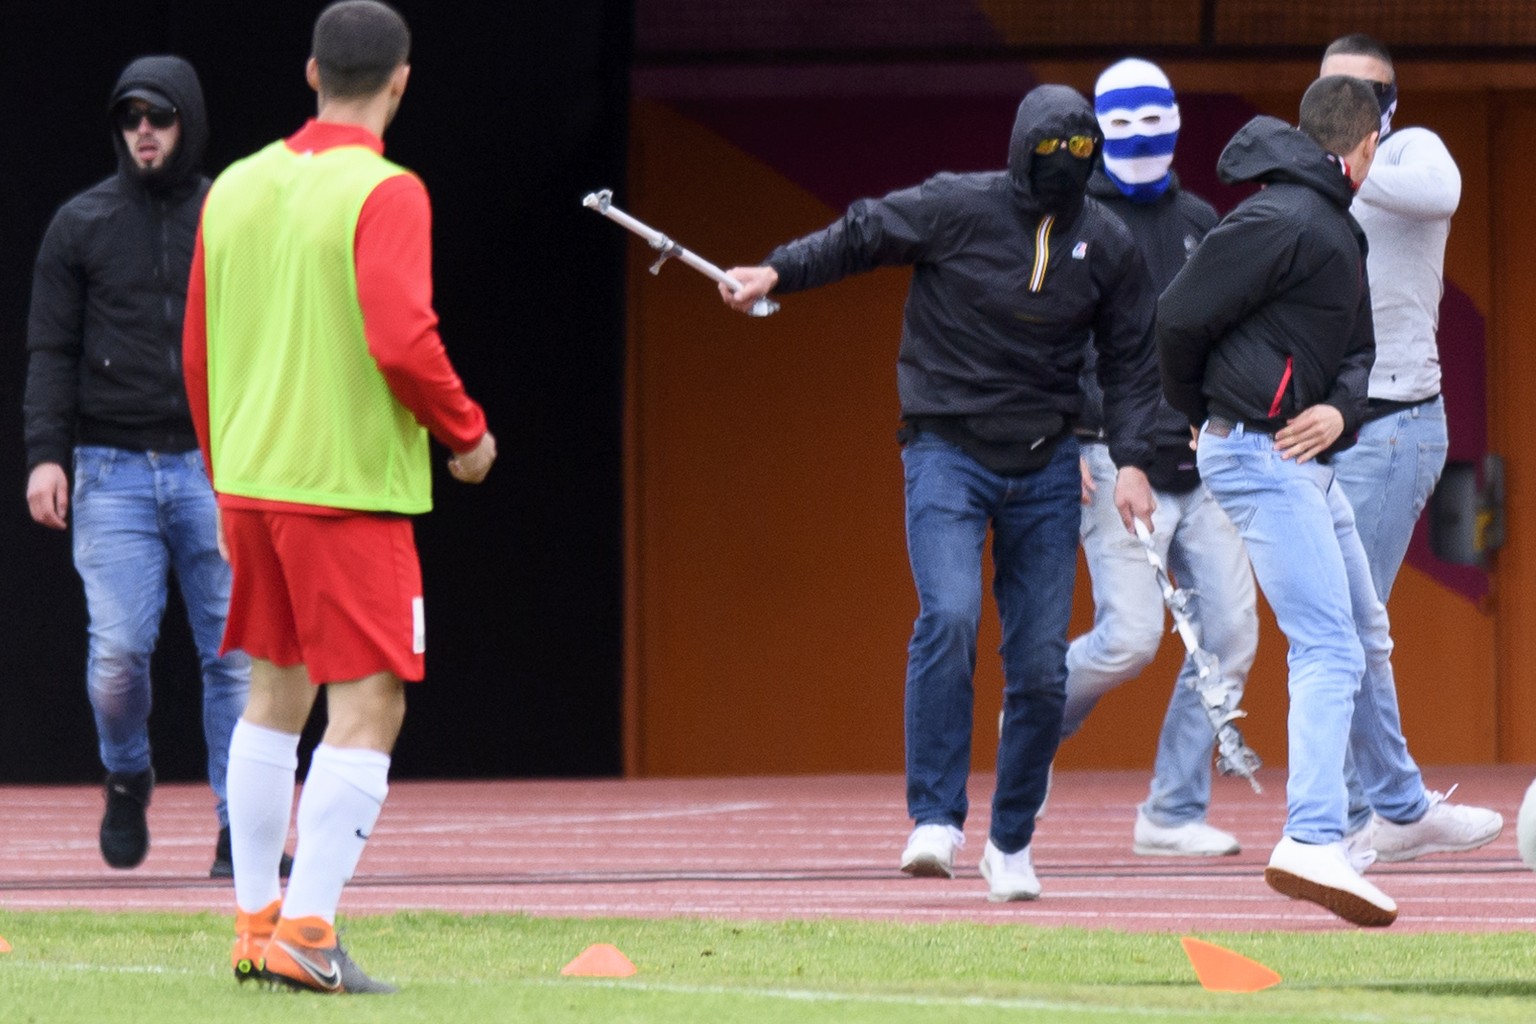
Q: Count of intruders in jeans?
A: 5